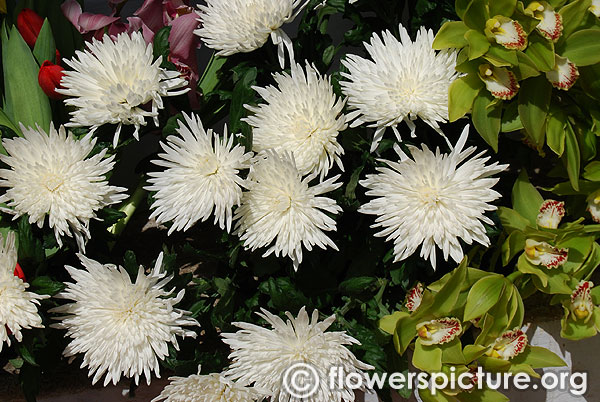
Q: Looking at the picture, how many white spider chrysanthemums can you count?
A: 12